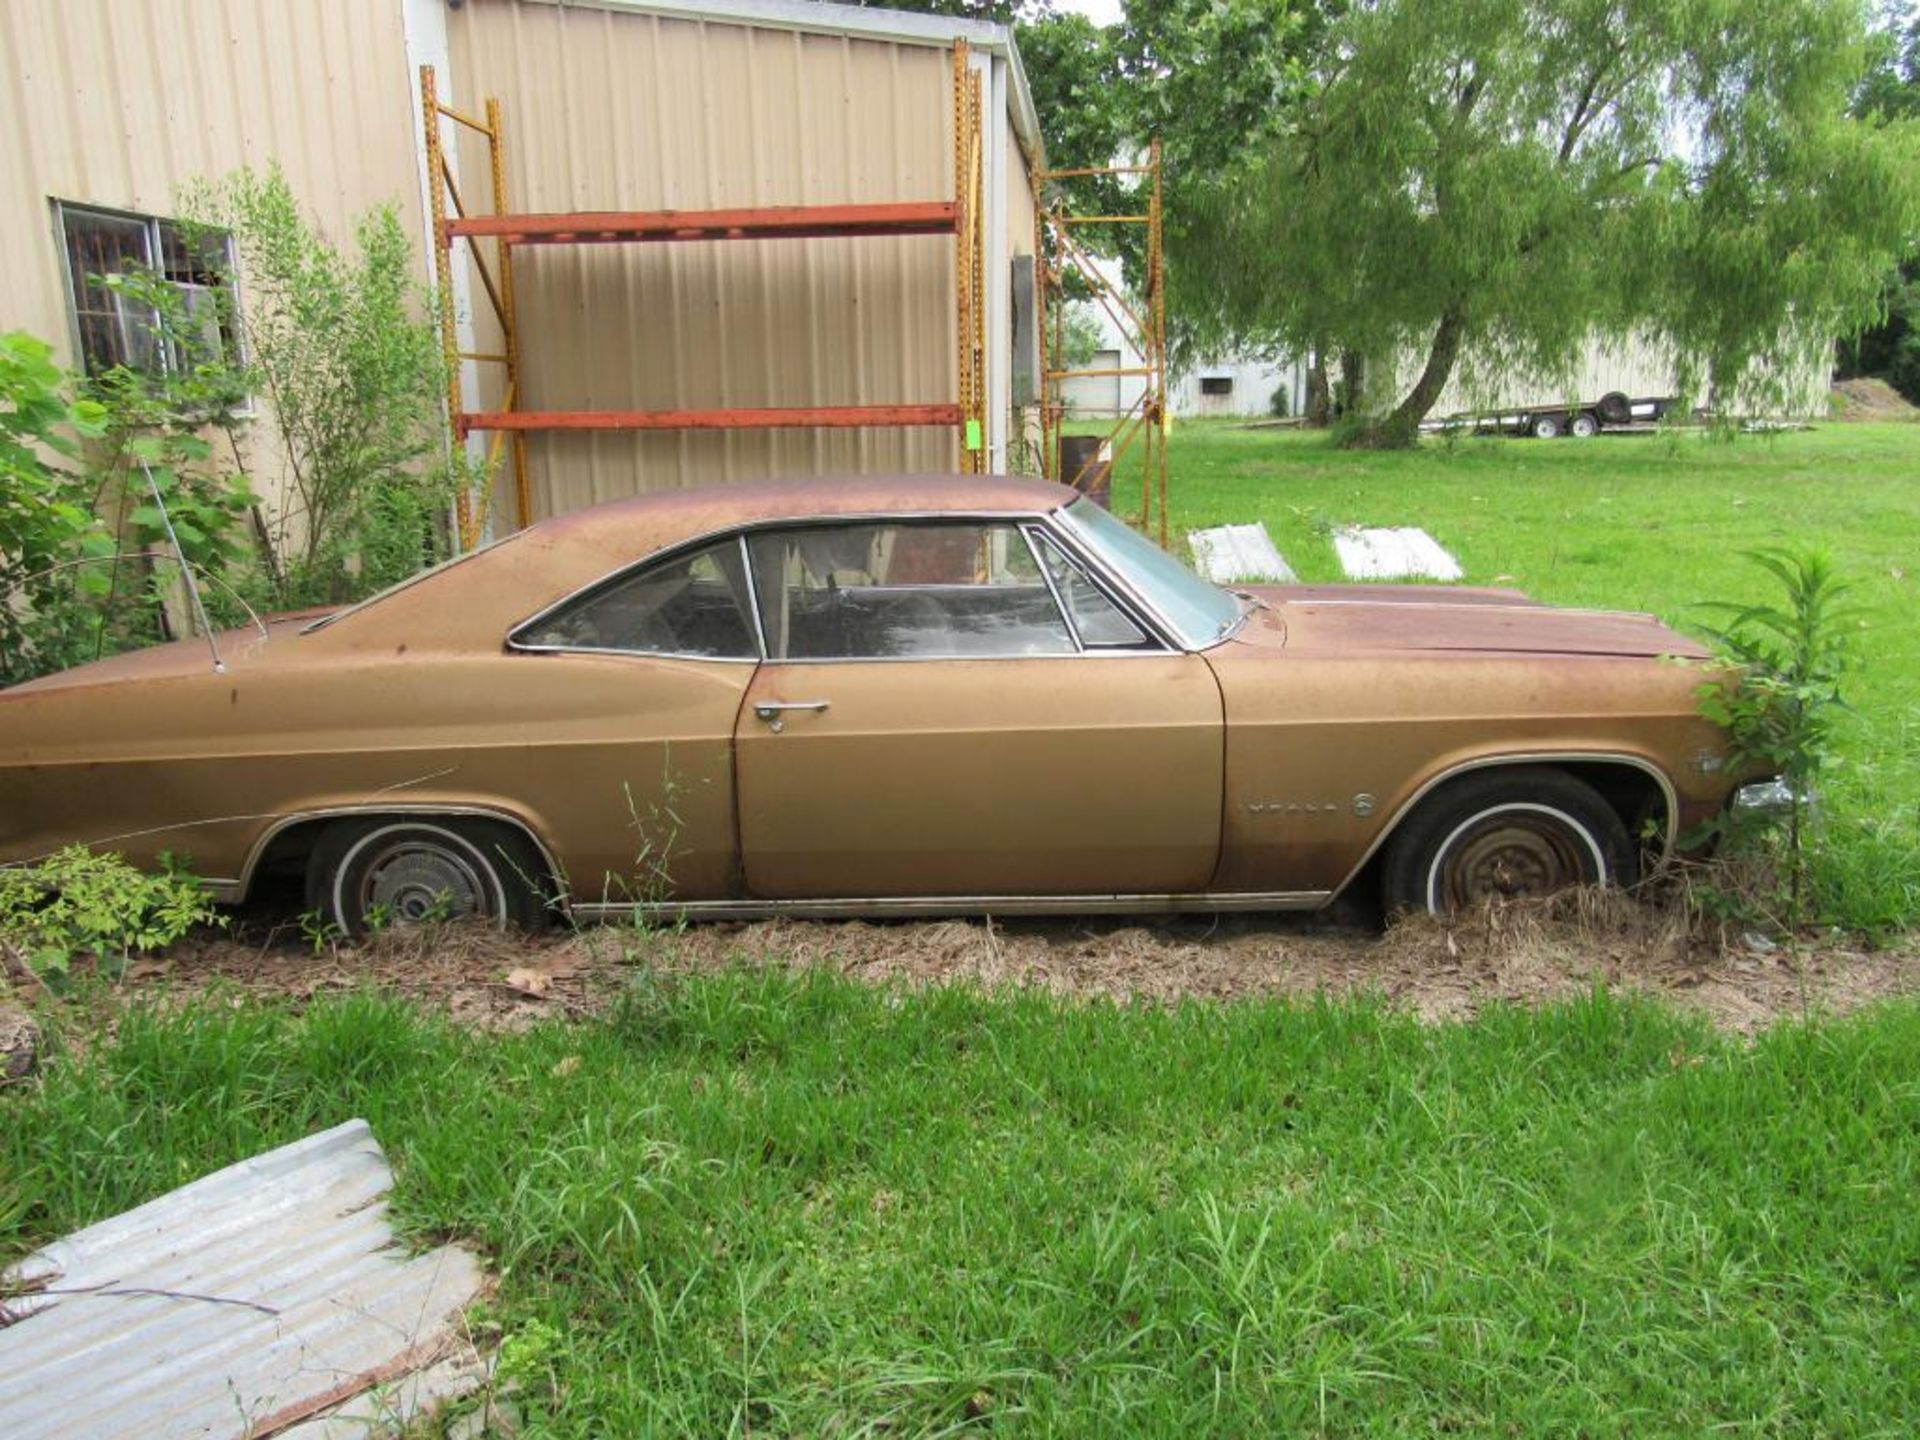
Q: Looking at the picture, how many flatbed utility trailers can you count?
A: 1